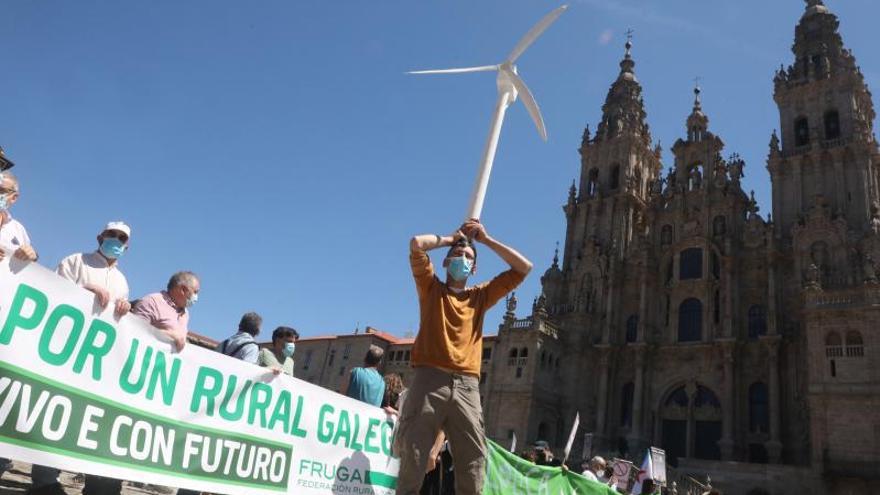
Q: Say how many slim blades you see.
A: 3